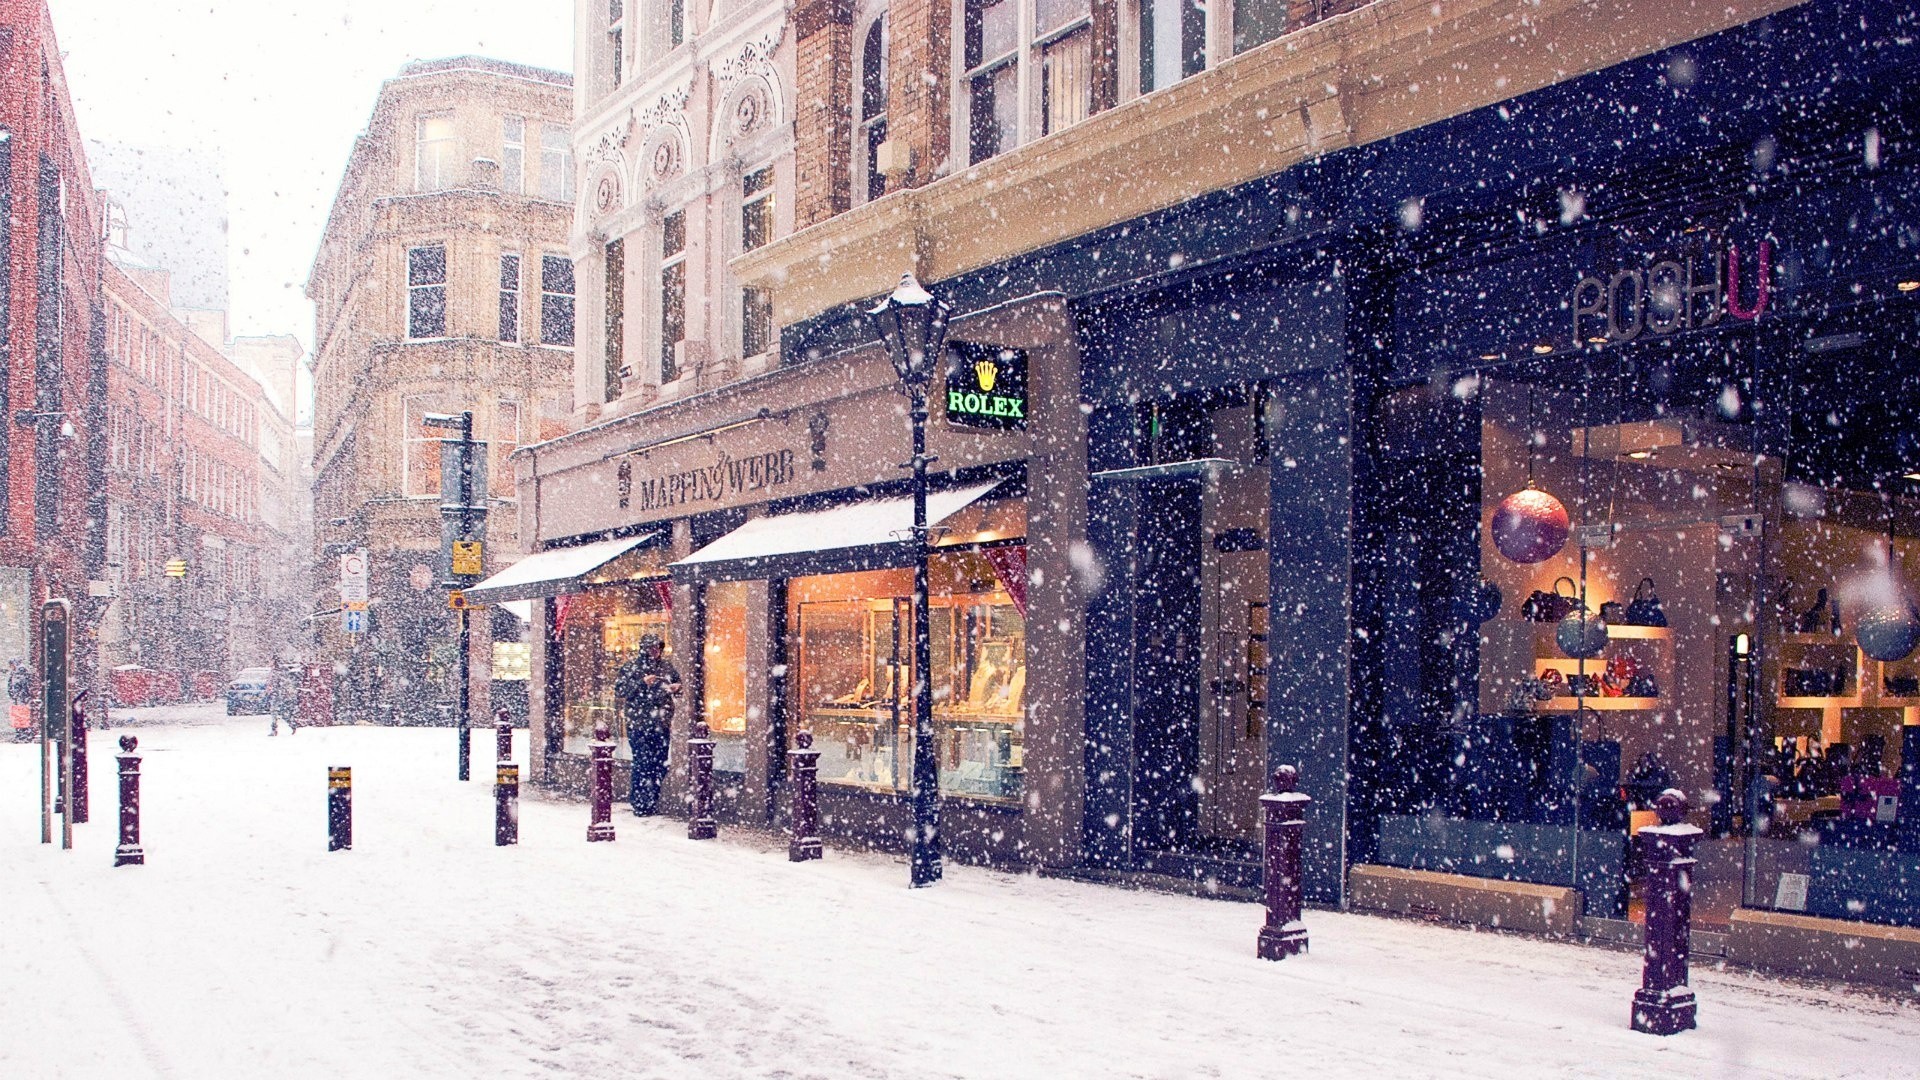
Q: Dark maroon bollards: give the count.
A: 7